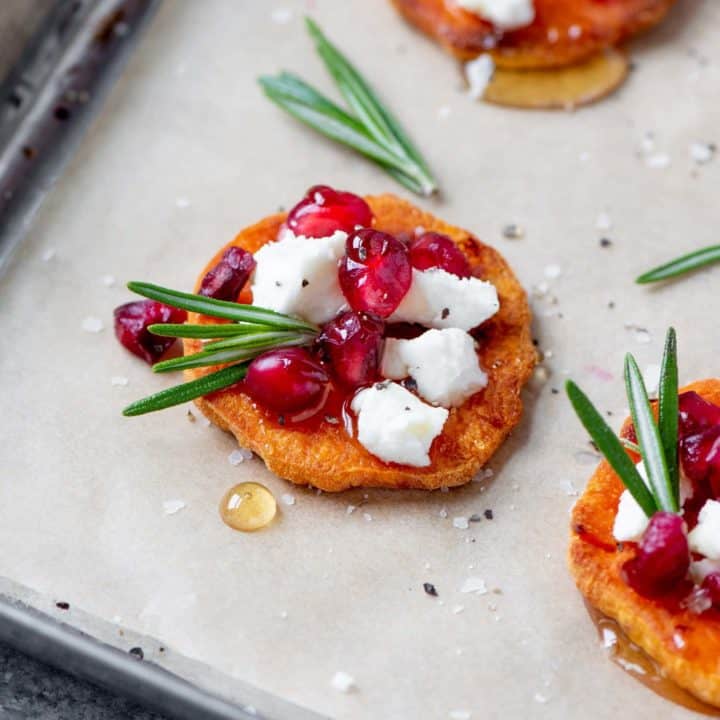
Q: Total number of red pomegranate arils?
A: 11